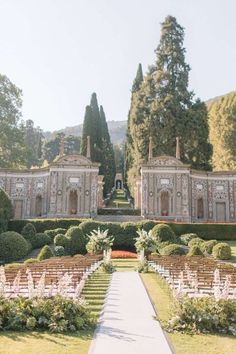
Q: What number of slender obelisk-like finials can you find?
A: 4